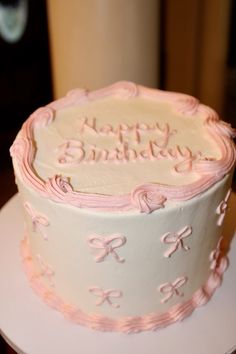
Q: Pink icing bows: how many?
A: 8